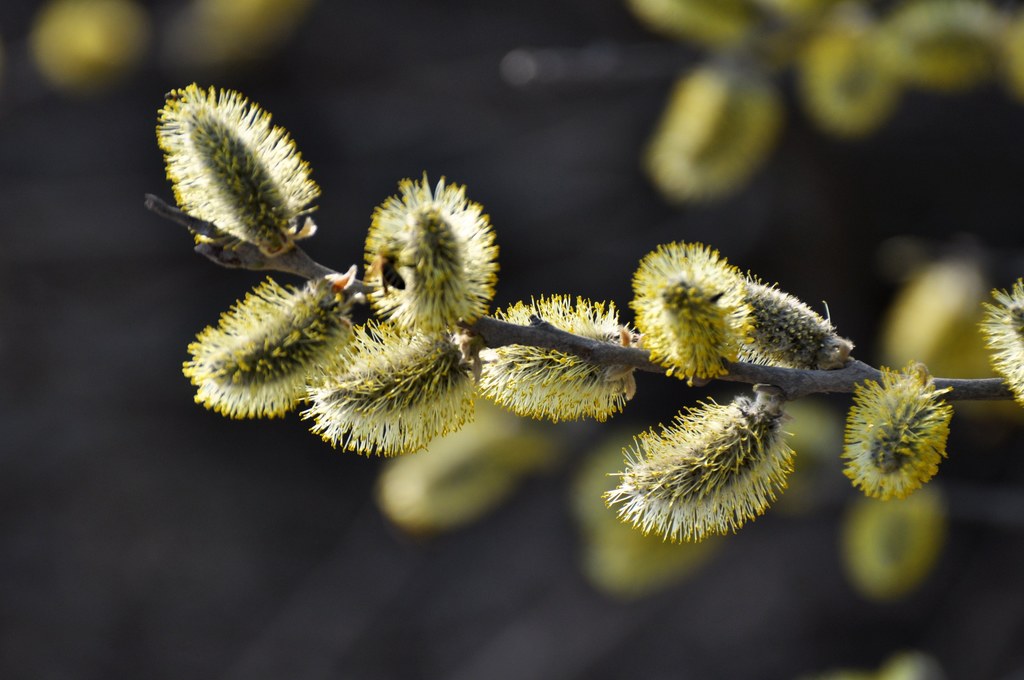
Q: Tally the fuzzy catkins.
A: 10